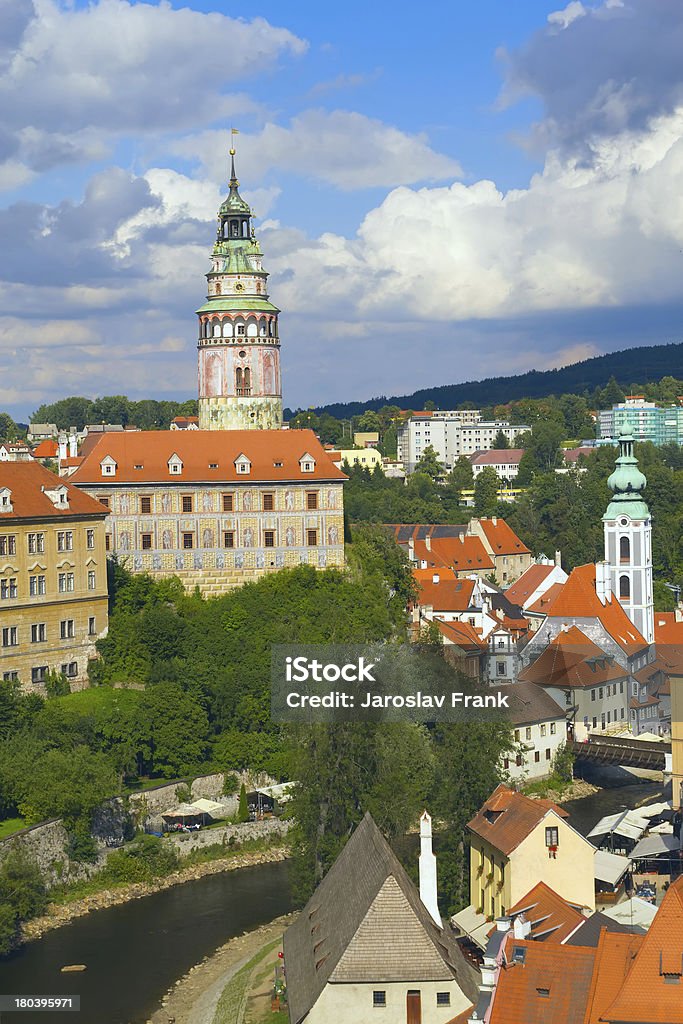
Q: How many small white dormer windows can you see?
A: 6